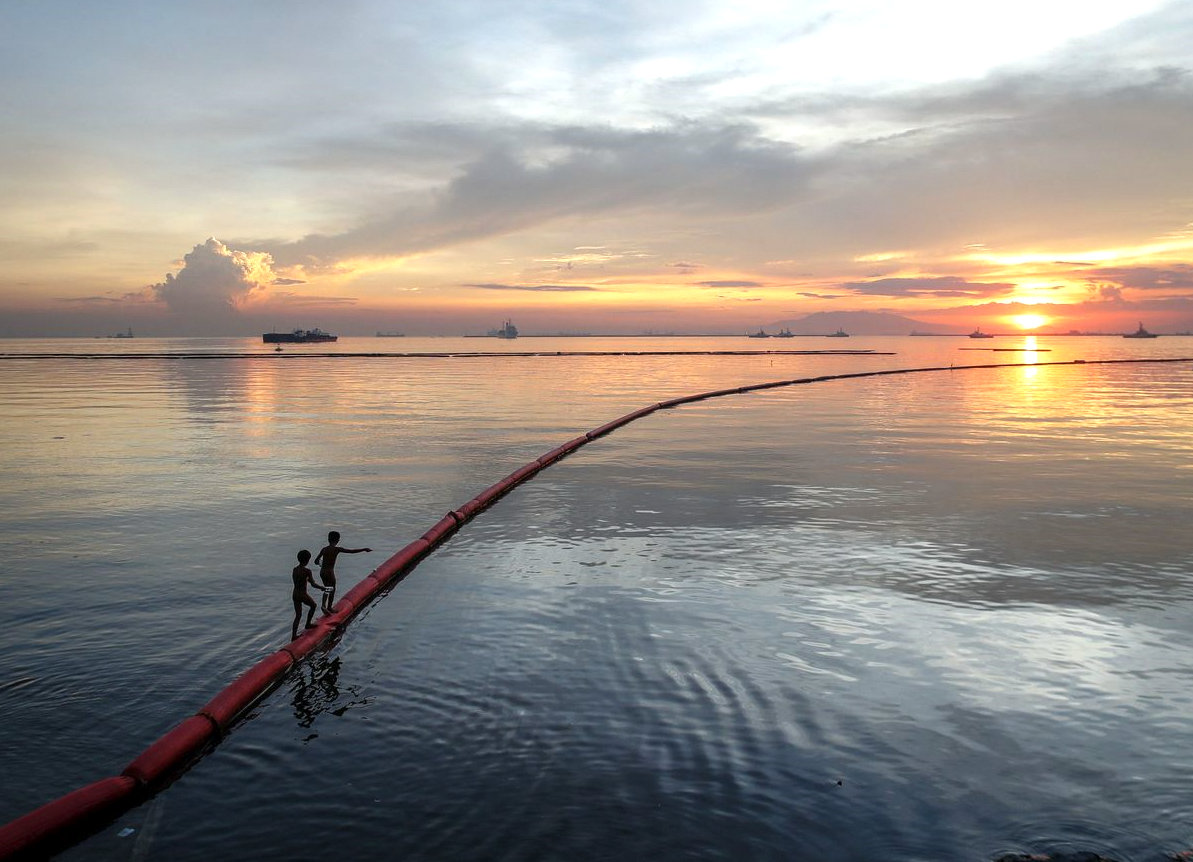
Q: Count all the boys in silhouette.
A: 2